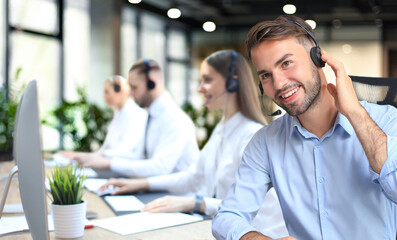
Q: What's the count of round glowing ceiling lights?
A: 5